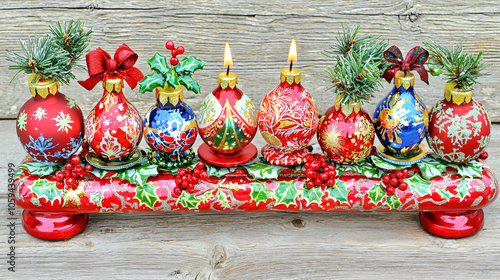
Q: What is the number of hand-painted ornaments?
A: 8